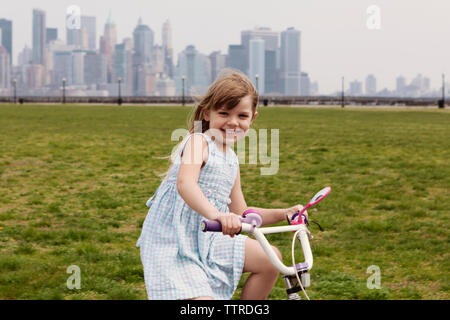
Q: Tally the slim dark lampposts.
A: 7